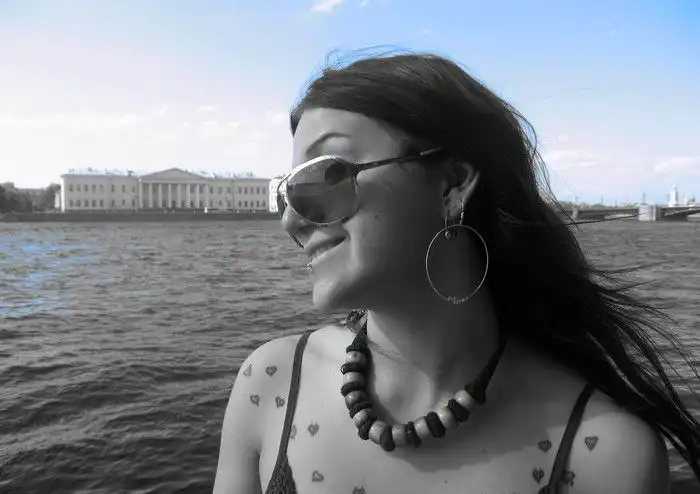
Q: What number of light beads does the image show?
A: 9